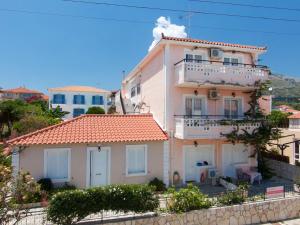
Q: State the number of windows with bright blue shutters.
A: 4